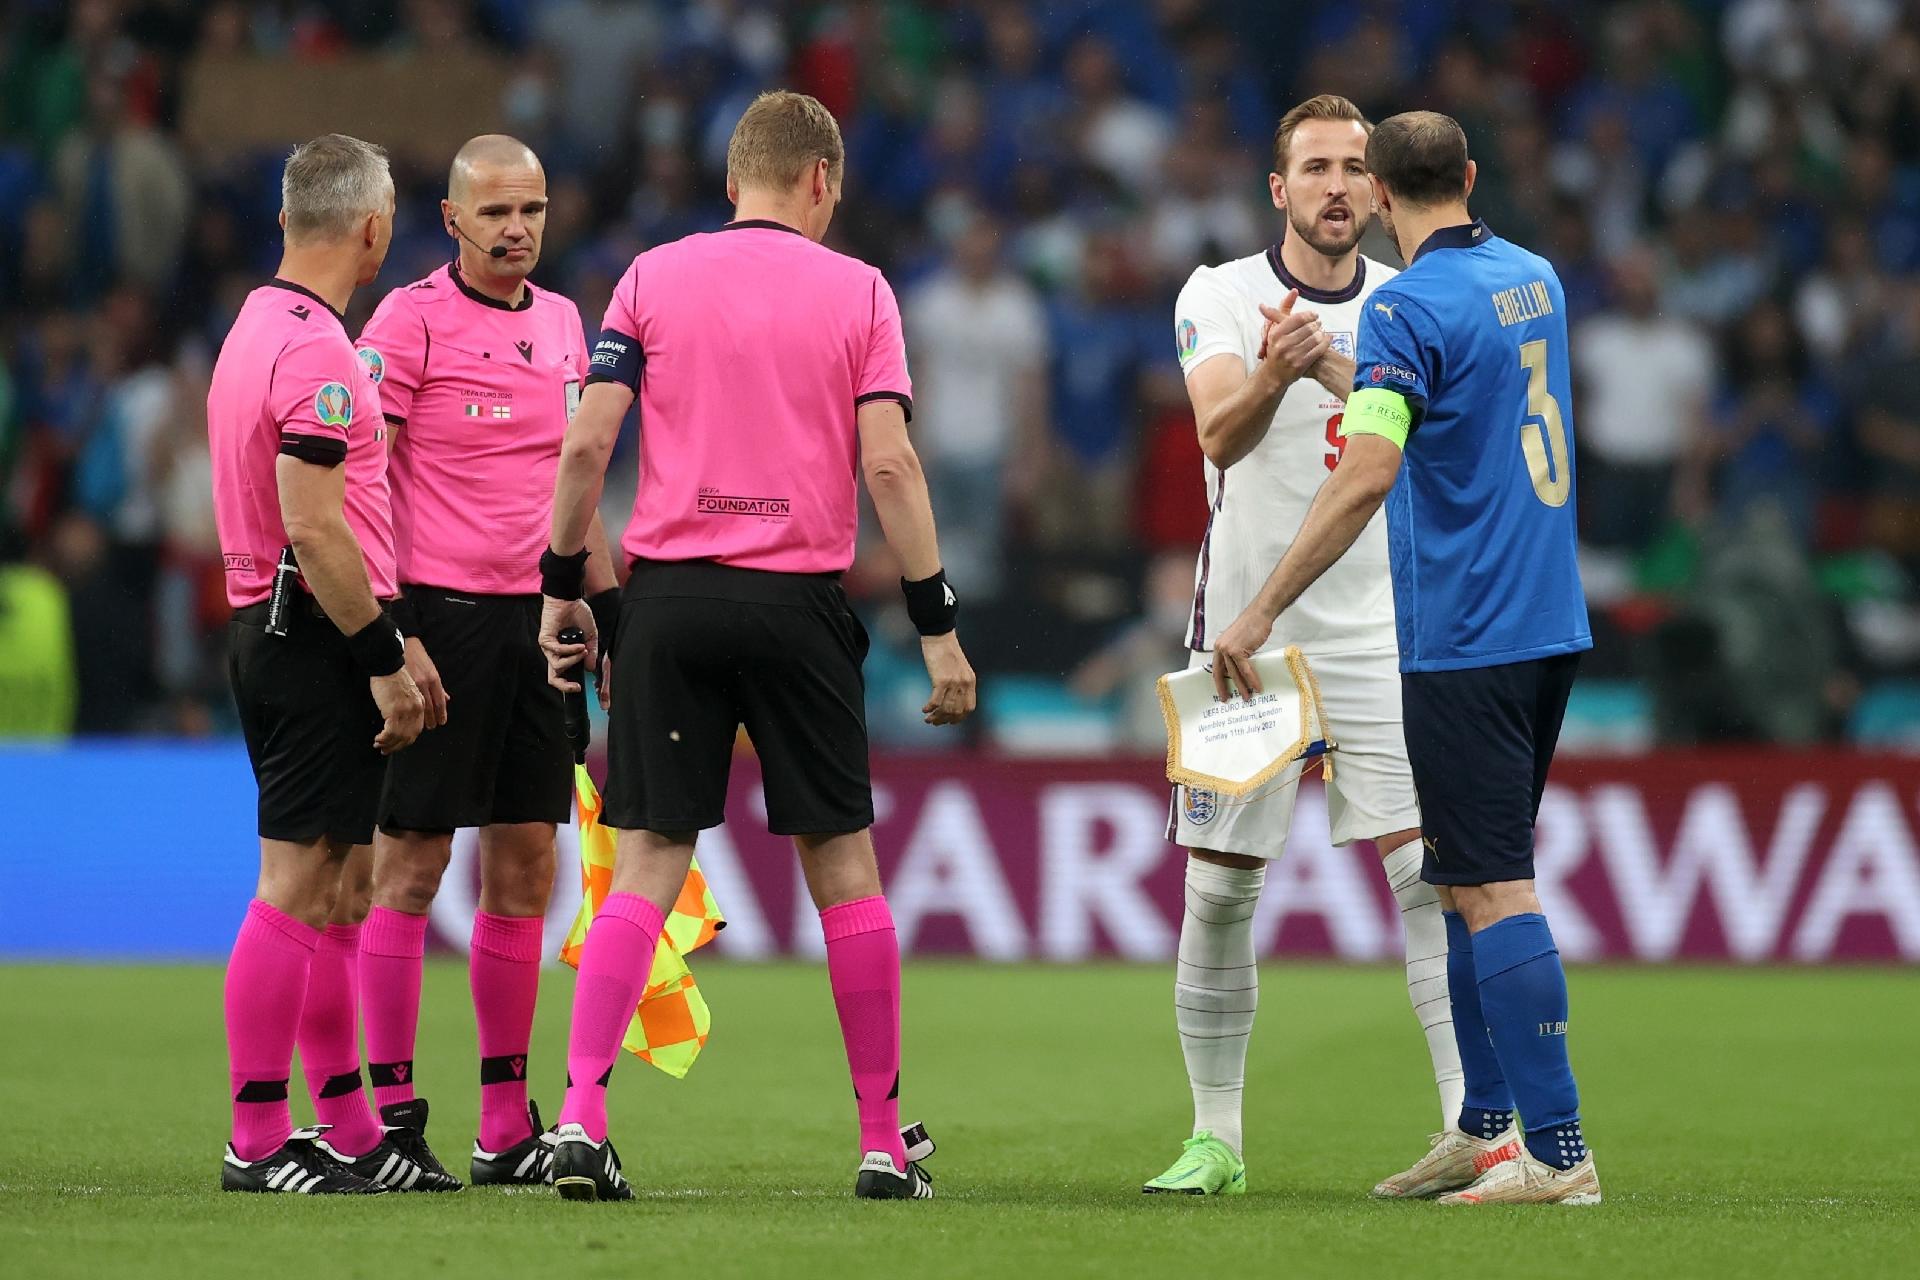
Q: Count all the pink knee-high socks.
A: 6